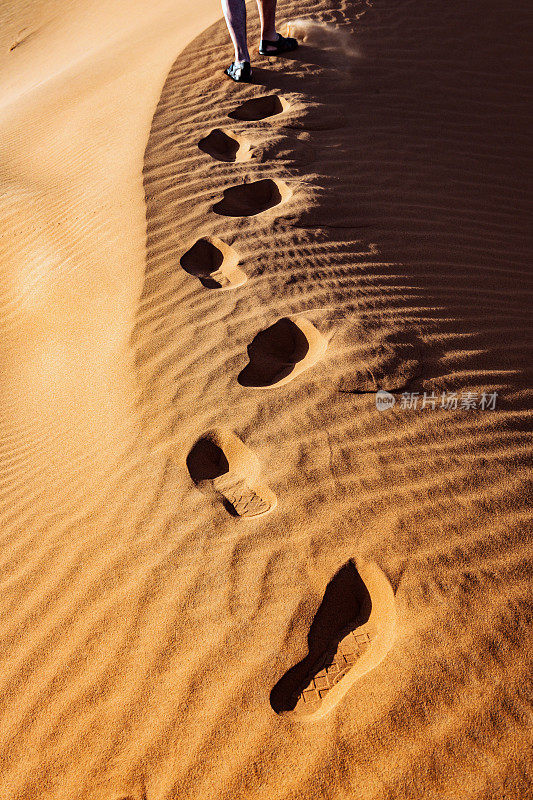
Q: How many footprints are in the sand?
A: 7